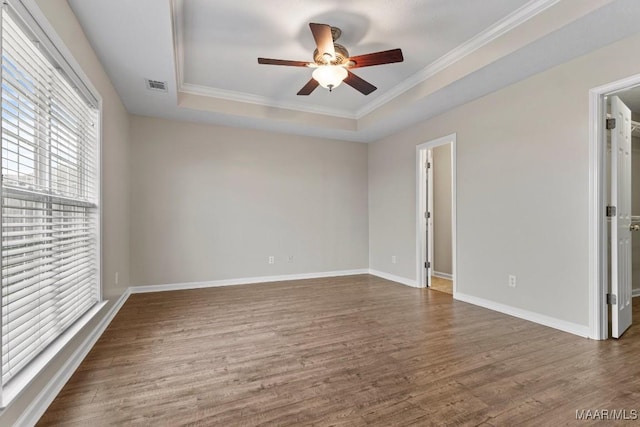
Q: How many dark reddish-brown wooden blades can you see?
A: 5